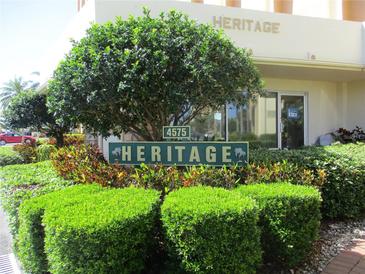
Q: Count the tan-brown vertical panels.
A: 4